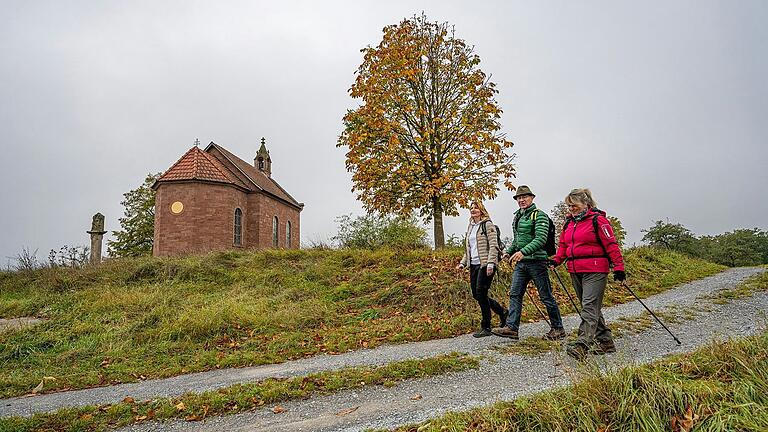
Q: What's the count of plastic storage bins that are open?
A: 0